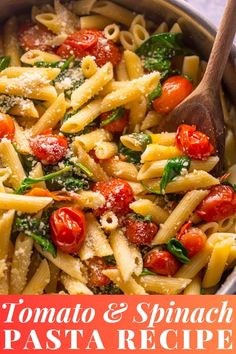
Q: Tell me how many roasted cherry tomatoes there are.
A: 14